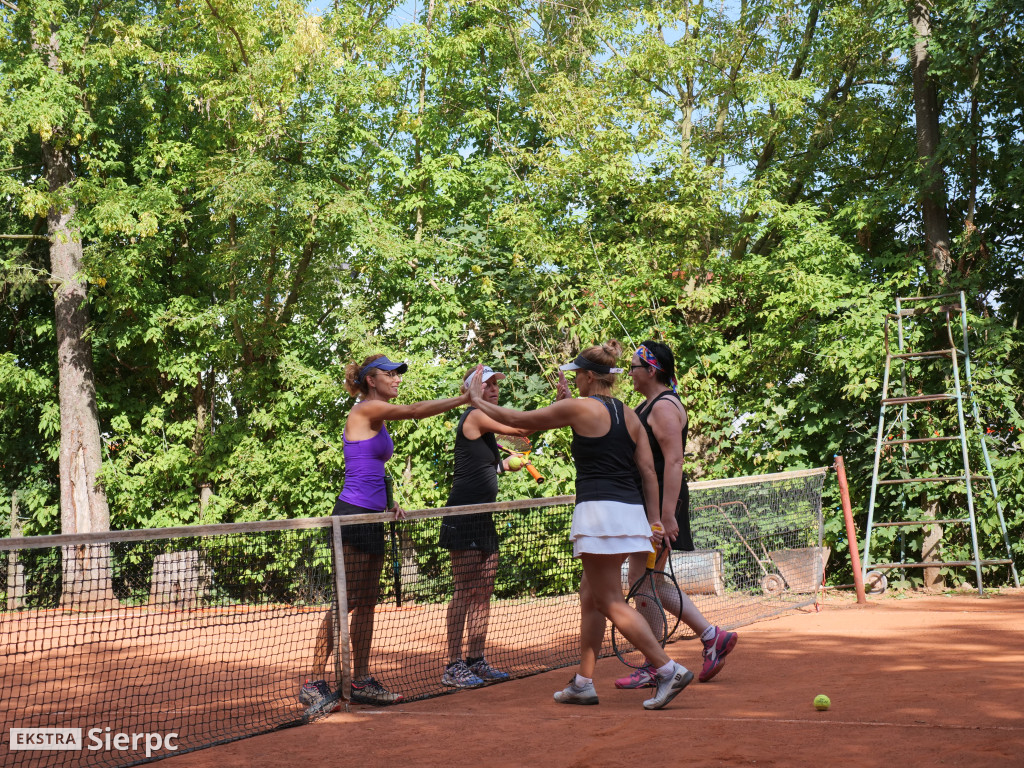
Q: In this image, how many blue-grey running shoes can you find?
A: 2